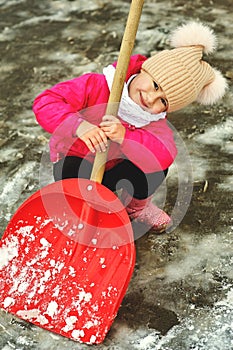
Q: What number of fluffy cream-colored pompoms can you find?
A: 2